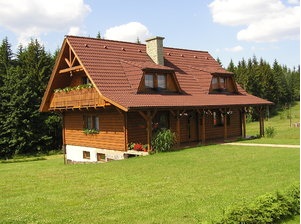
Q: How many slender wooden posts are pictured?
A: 6